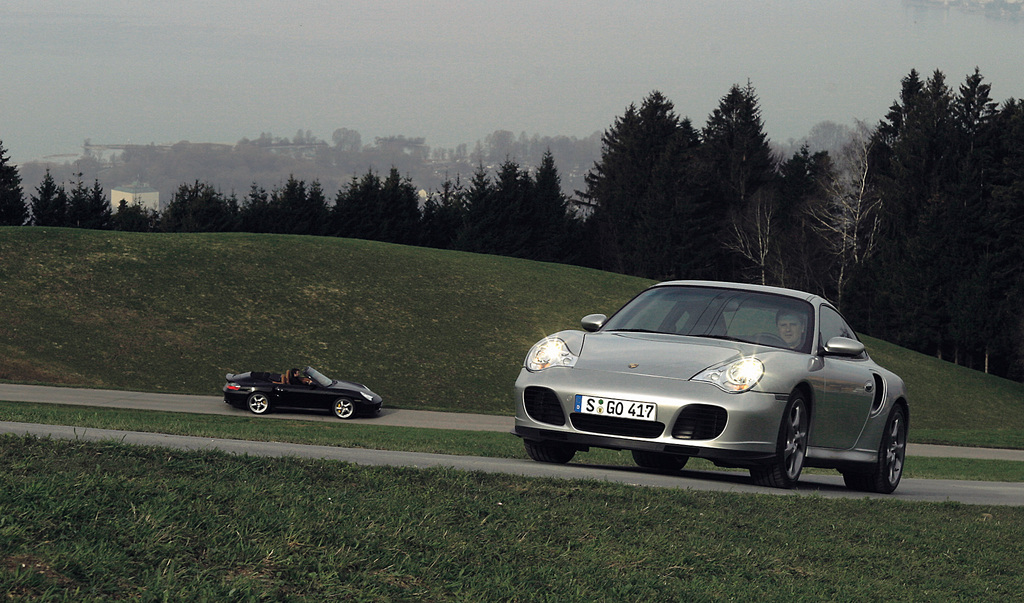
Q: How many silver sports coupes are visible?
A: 1